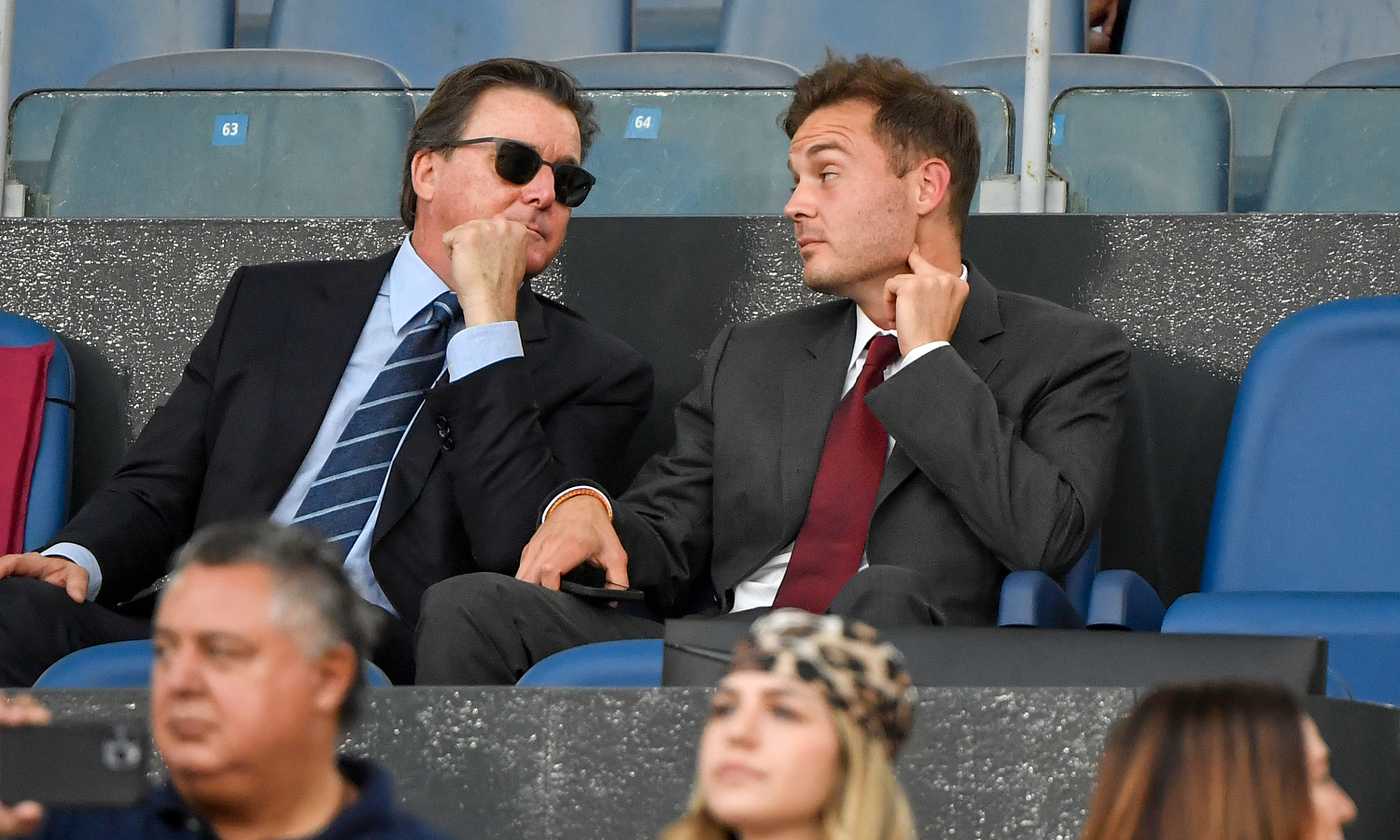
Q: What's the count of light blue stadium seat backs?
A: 8